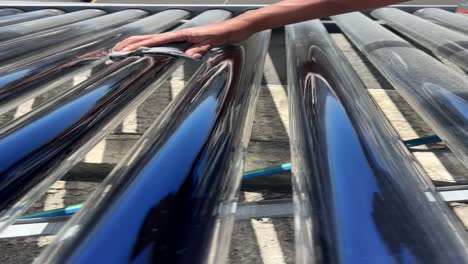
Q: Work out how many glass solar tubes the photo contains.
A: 11